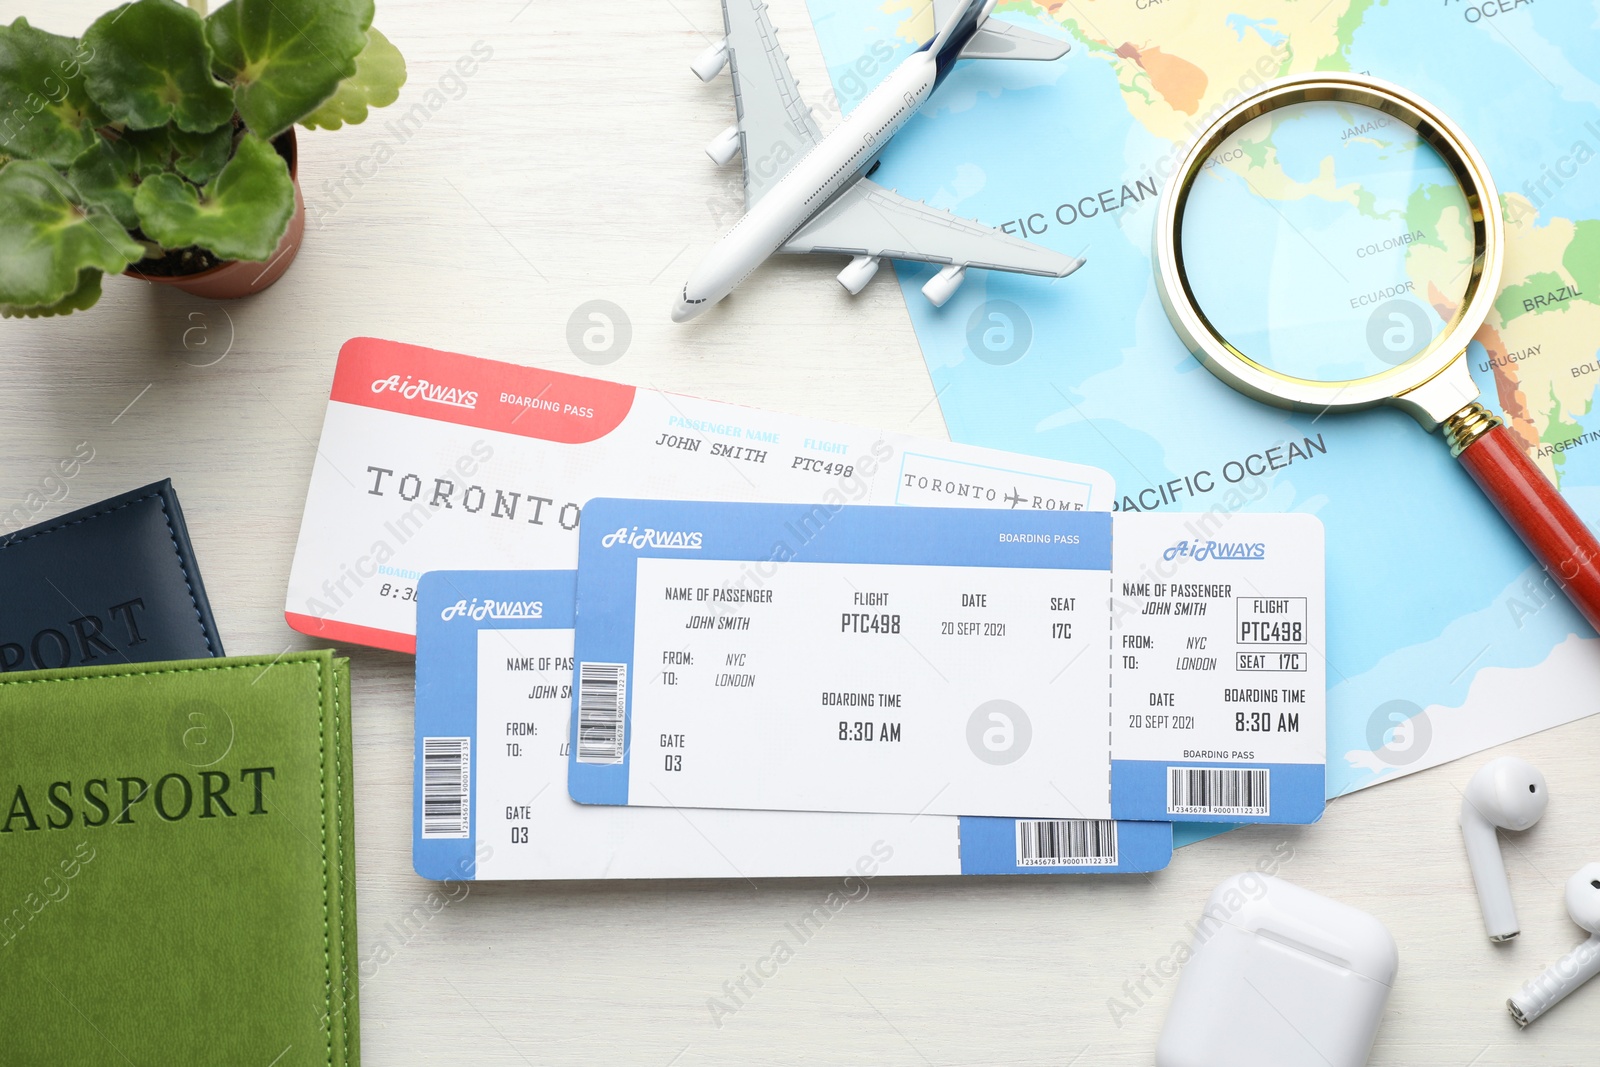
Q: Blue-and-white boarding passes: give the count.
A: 2